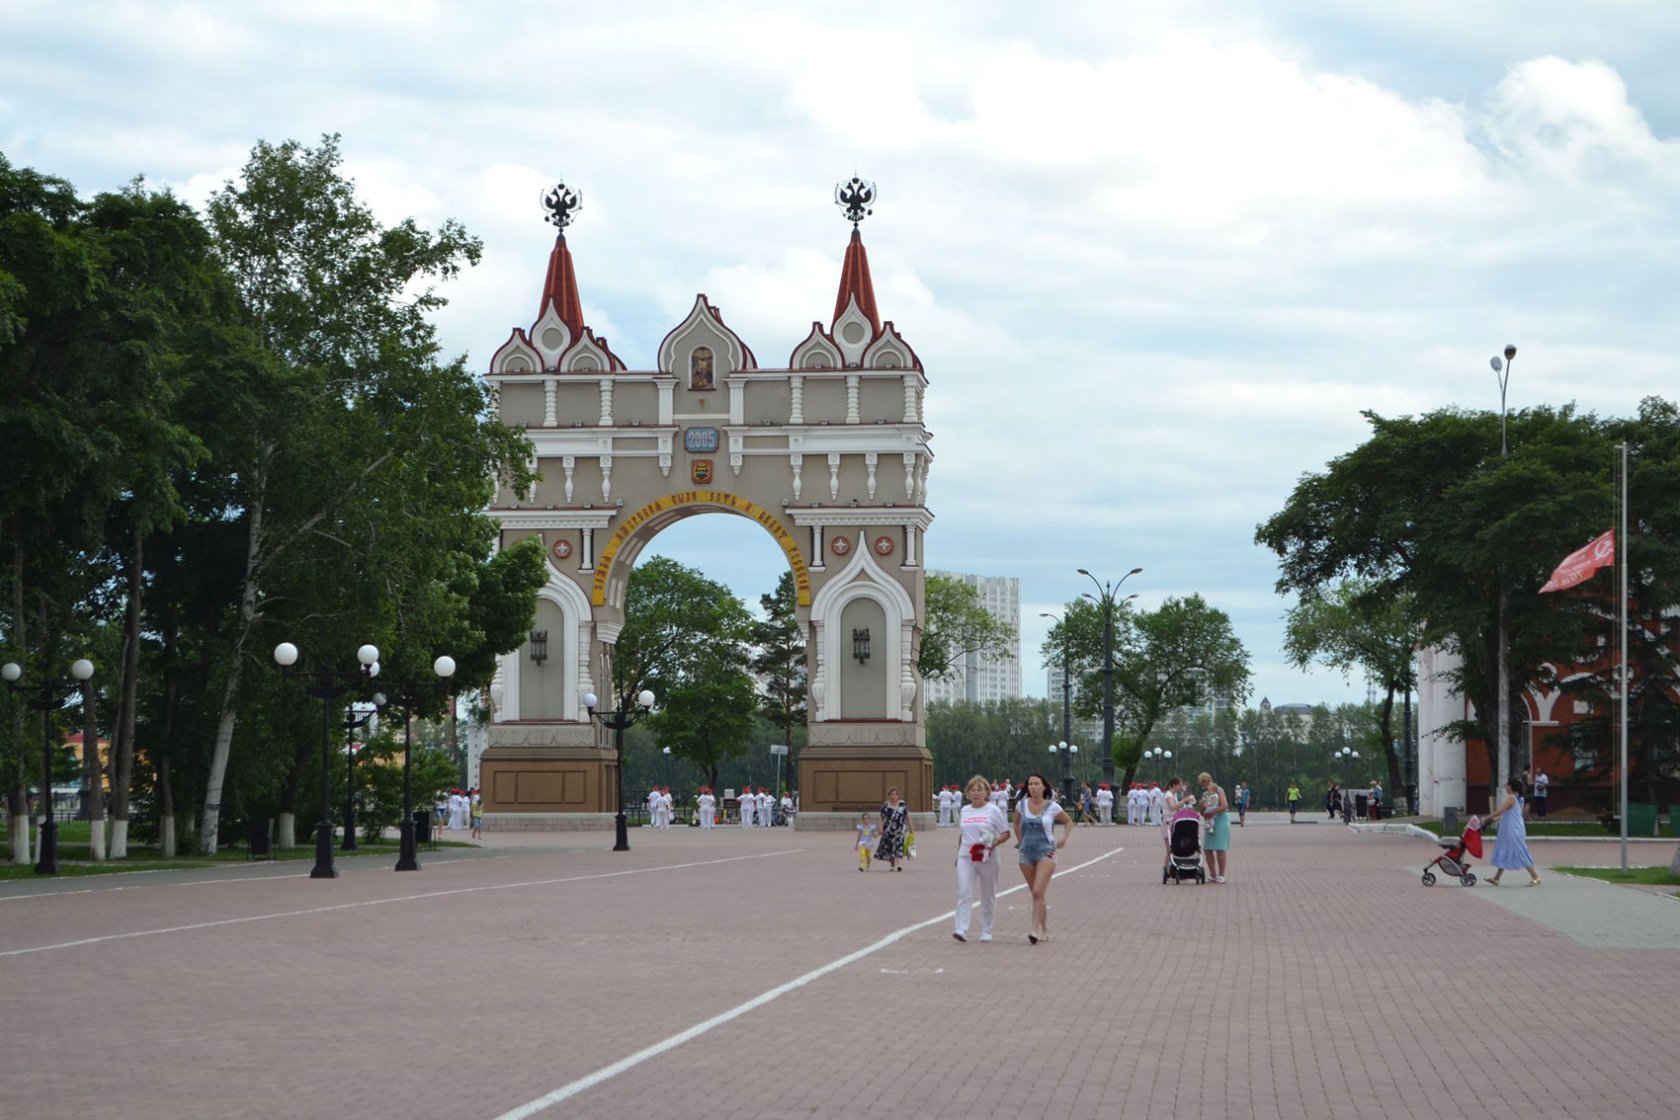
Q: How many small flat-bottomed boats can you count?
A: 0